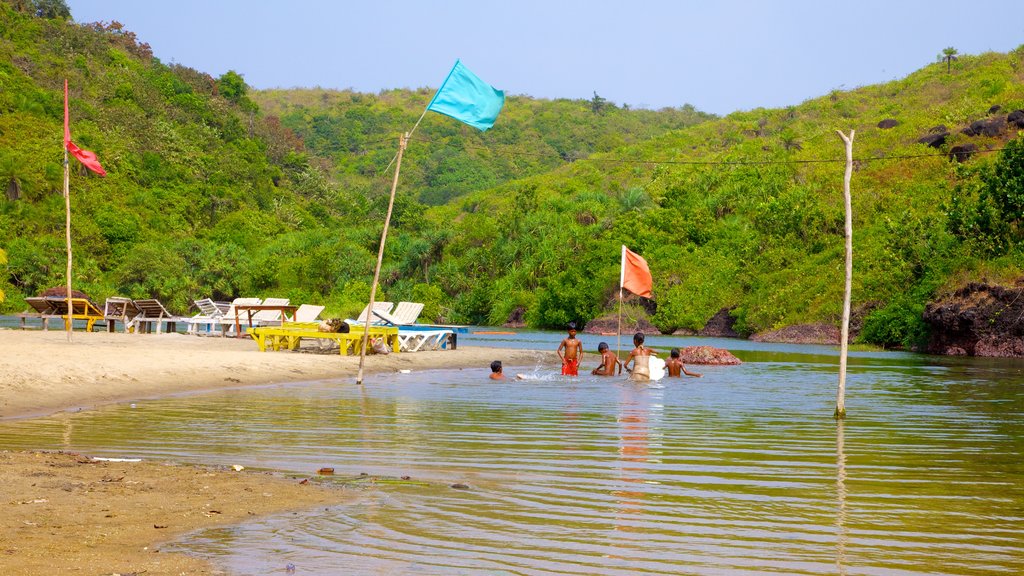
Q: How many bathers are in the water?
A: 5